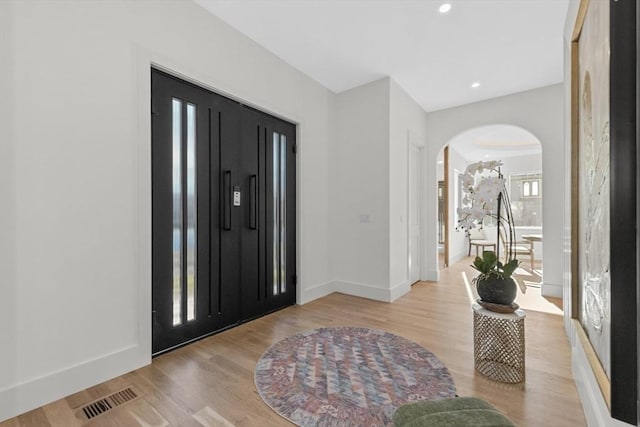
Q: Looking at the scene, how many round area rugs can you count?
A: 1